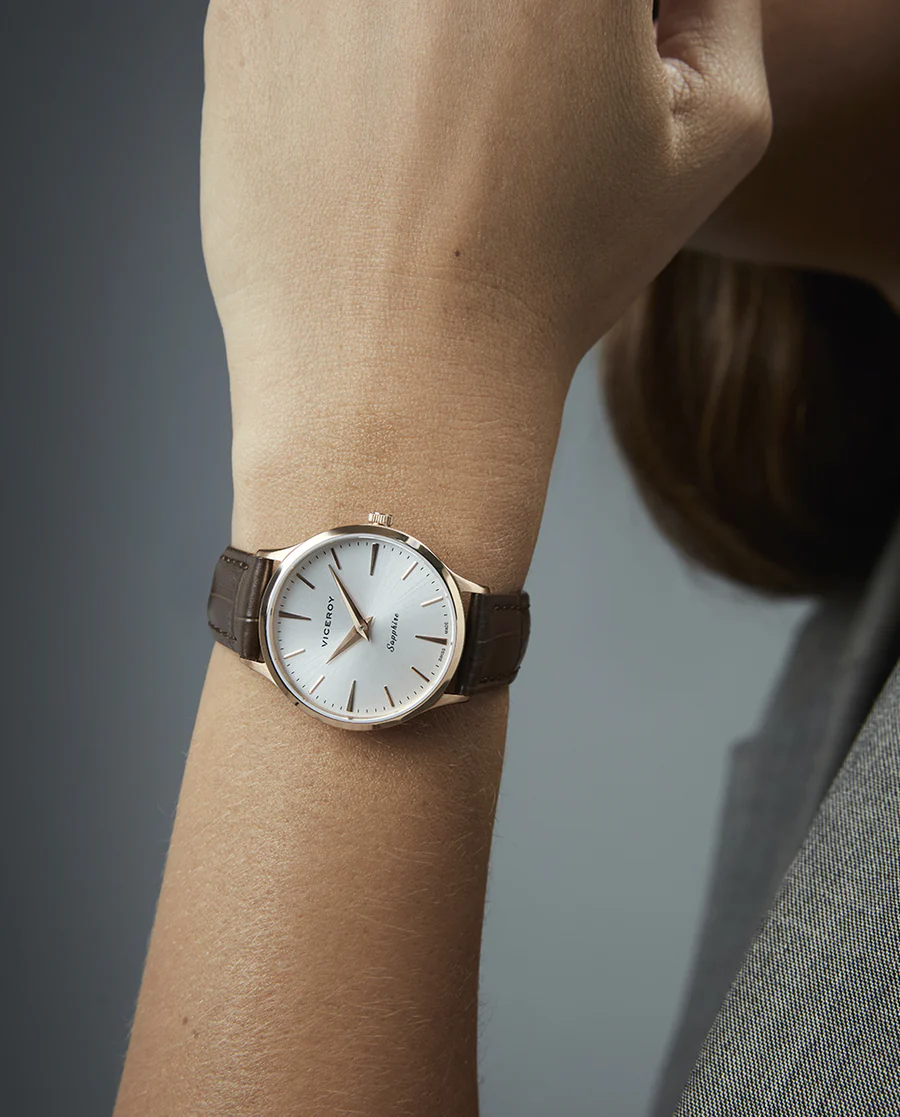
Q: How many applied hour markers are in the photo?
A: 12